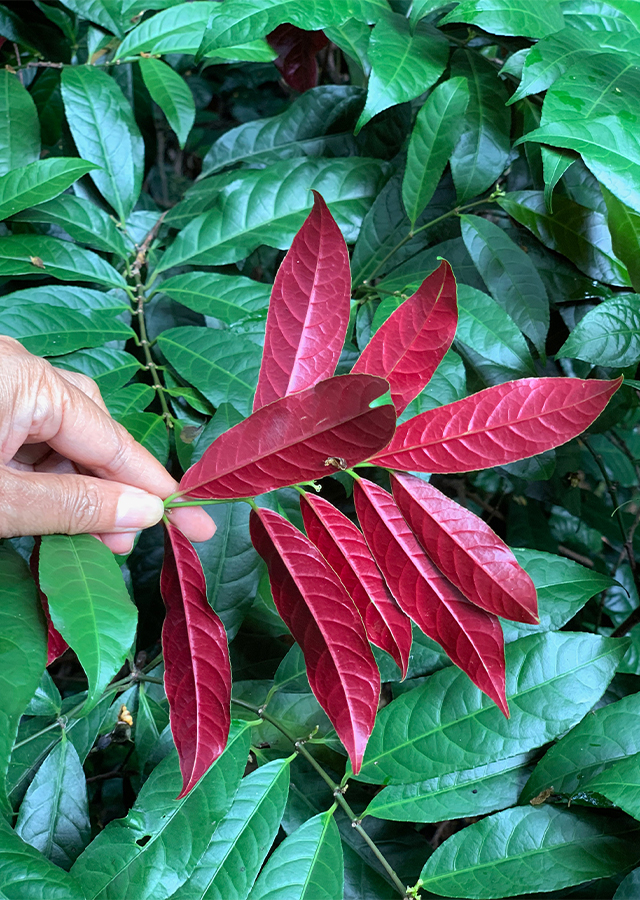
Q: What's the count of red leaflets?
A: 9